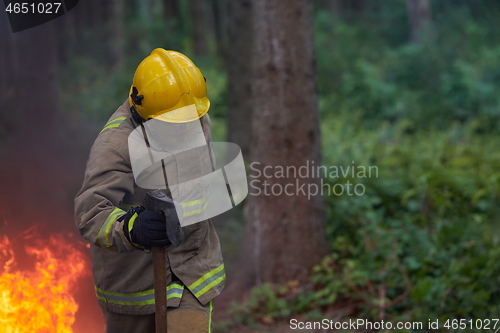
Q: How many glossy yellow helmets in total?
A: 1